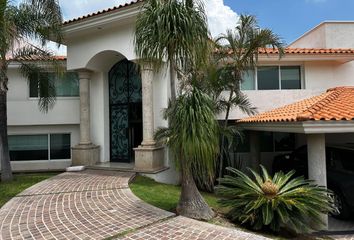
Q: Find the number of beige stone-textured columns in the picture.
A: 2